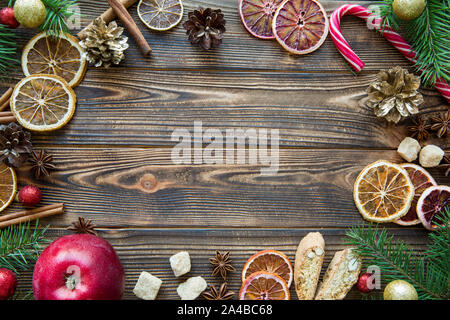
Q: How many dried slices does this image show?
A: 11